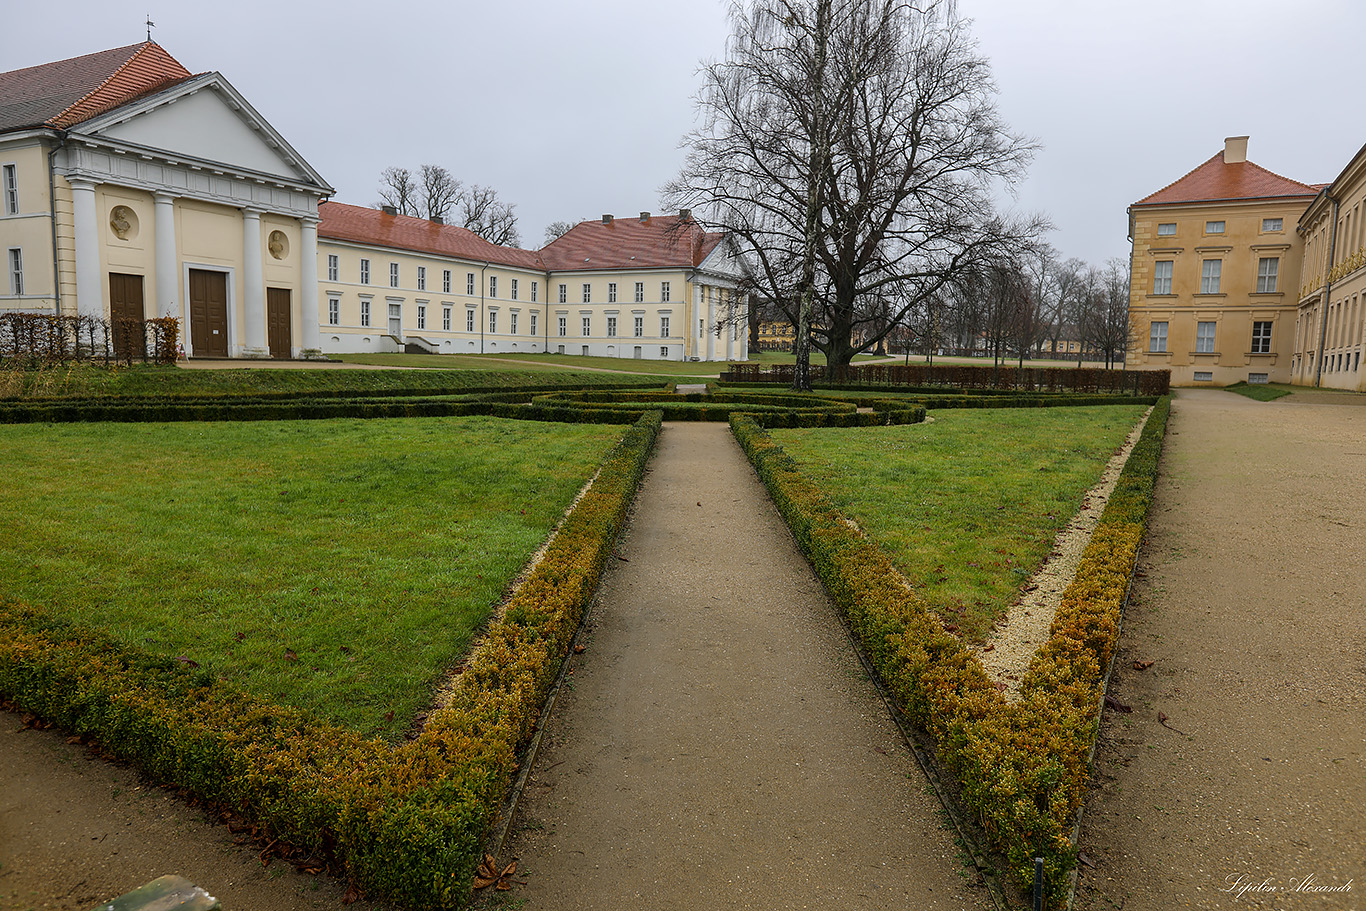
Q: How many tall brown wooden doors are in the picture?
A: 3